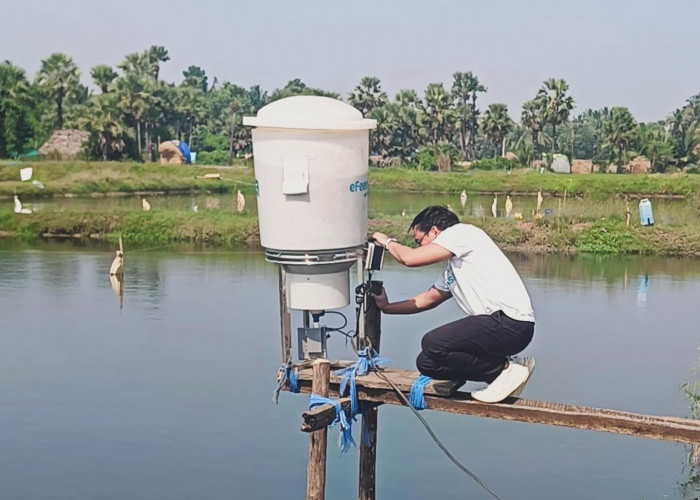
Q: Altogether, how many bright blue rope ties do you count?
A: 4